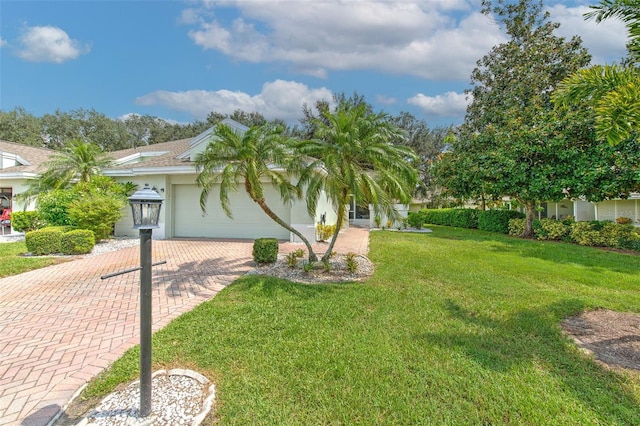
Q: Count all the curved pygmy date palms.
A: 2